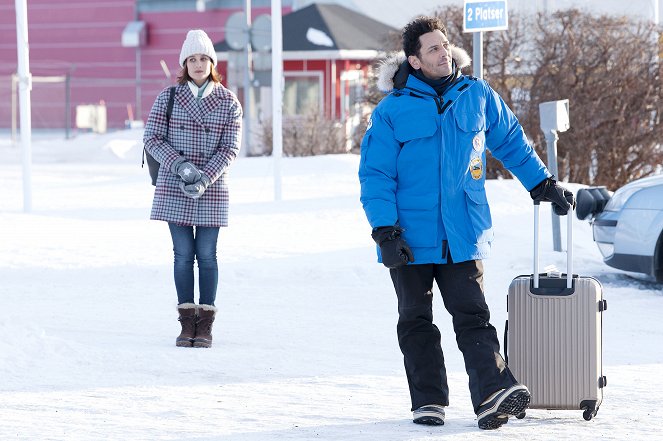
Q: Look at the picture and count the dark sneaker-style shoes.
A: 2